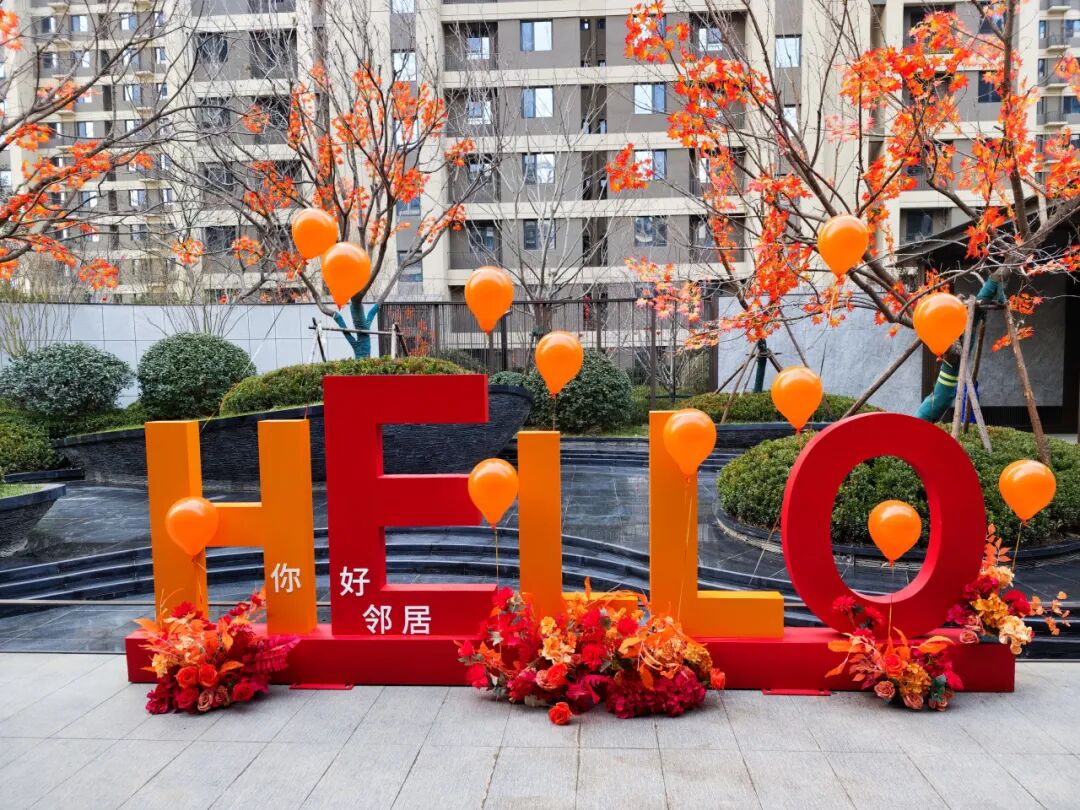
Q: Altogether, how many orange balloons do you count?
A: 12